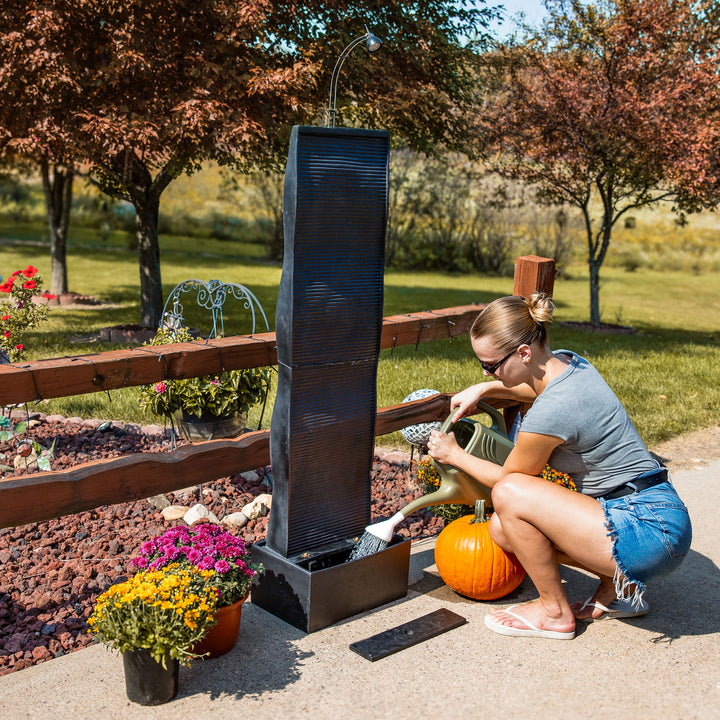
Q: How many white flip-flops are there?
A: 2